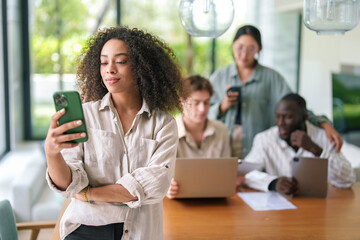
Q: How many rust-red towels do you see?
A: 0